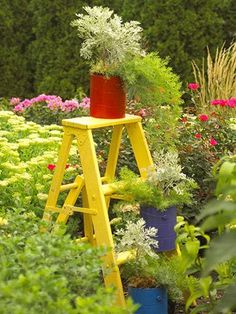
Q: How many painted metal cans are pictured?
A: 3